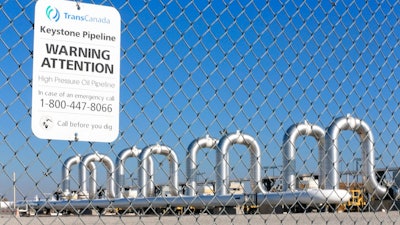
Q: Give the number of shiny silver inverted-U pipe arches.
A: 8